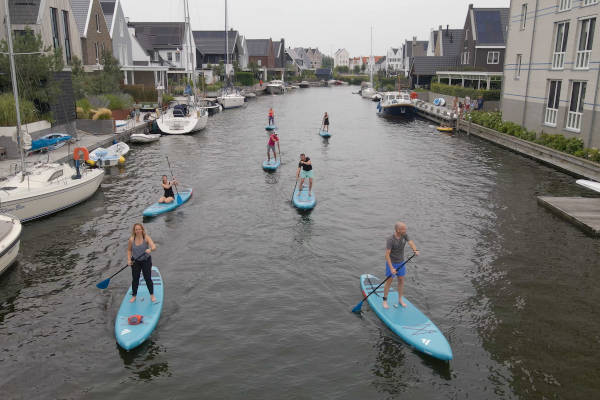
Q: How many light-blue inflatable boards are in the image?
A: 7